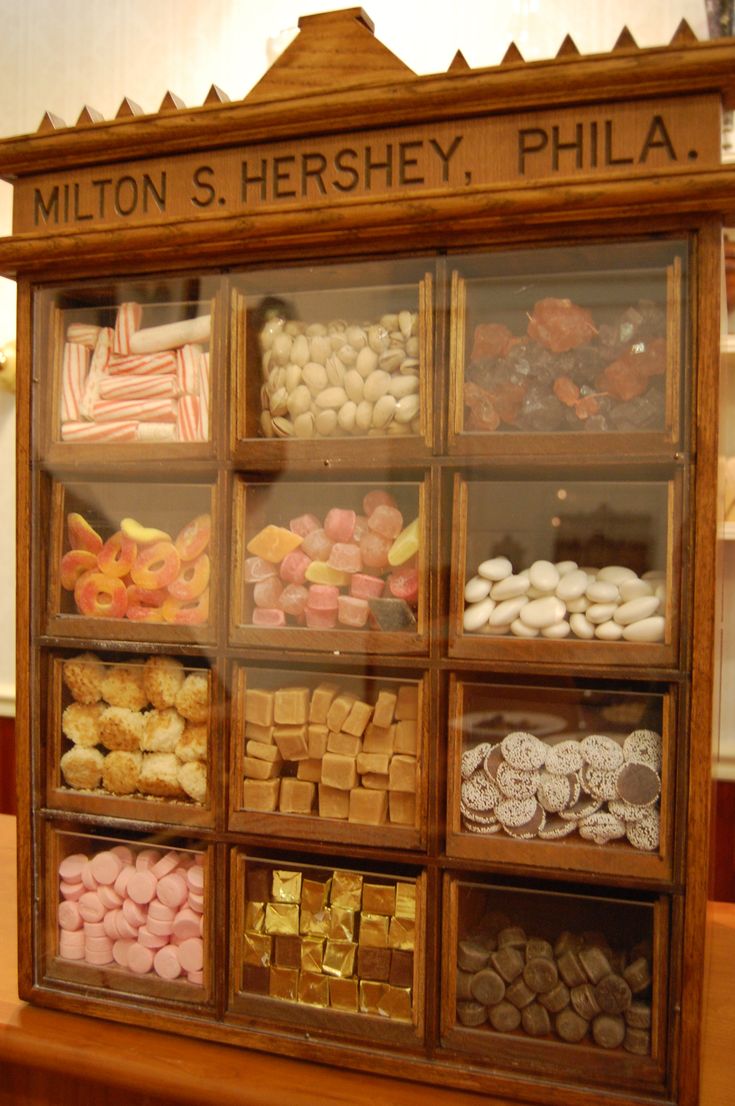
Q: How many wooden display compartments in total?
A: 12